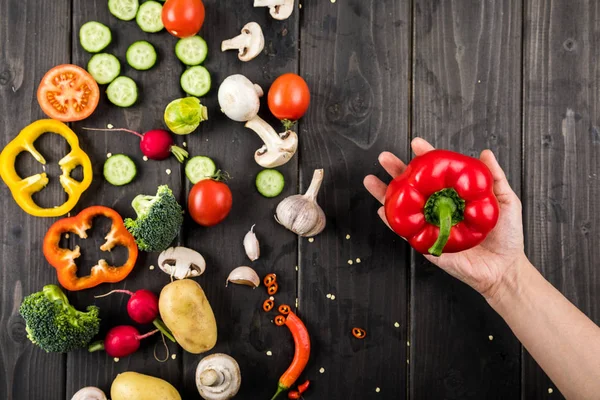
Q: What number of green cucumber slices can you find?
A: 11